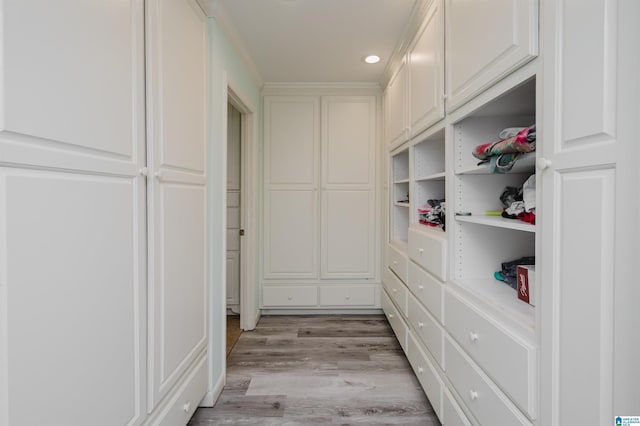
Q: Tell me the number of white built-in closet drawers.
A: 13